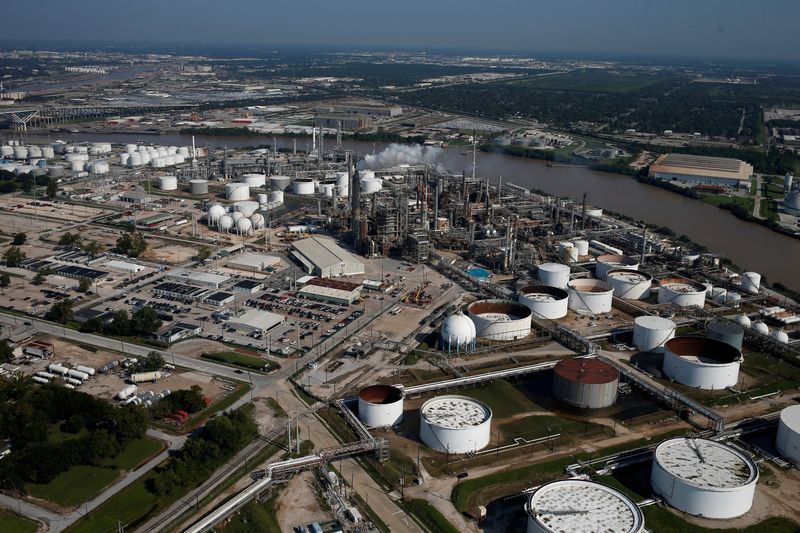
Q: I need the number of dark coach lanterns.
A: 0